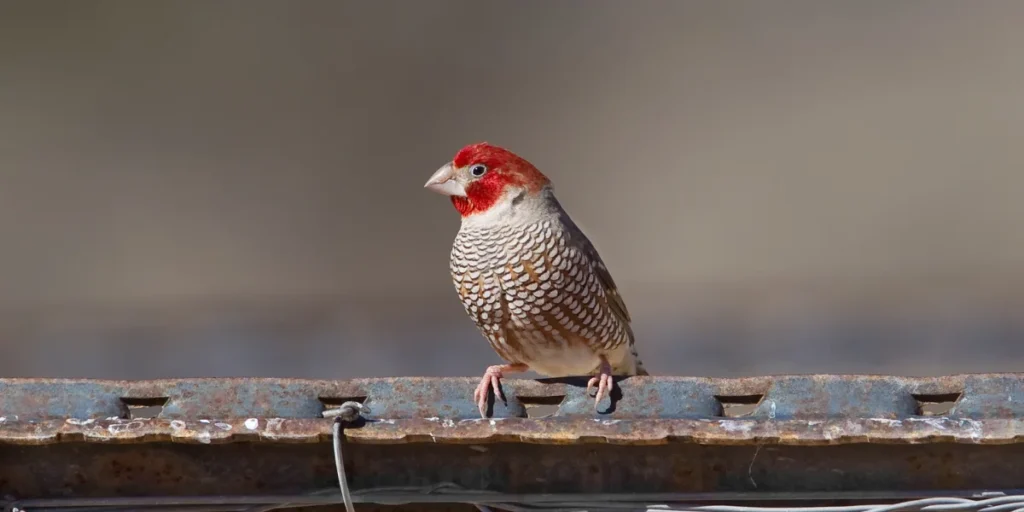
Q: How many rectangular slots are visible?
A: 5